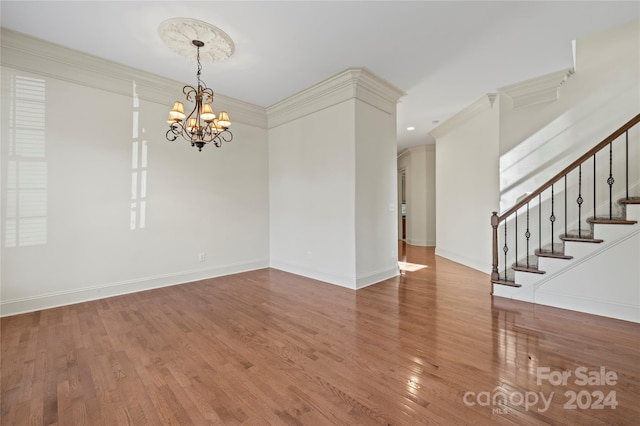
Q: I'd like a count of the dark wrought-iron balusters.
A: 10